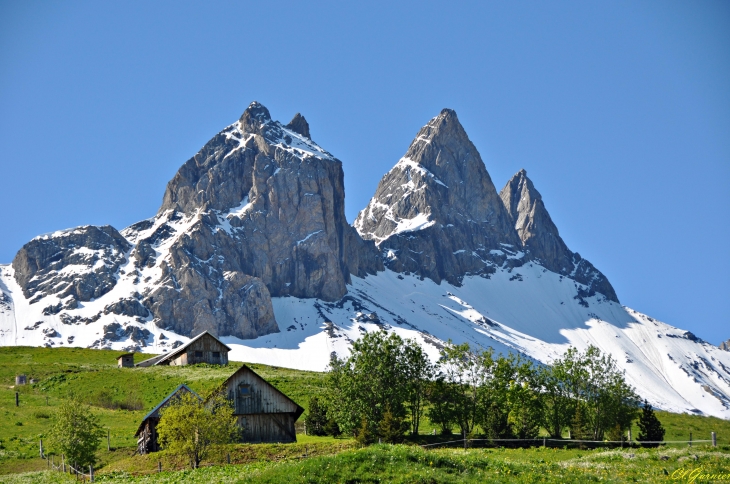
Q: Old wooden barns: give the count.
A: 3